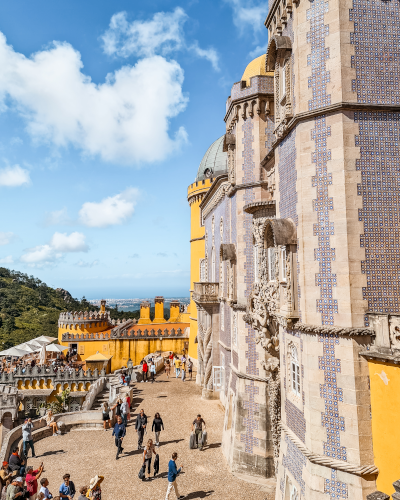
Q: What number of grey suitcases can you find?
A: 2